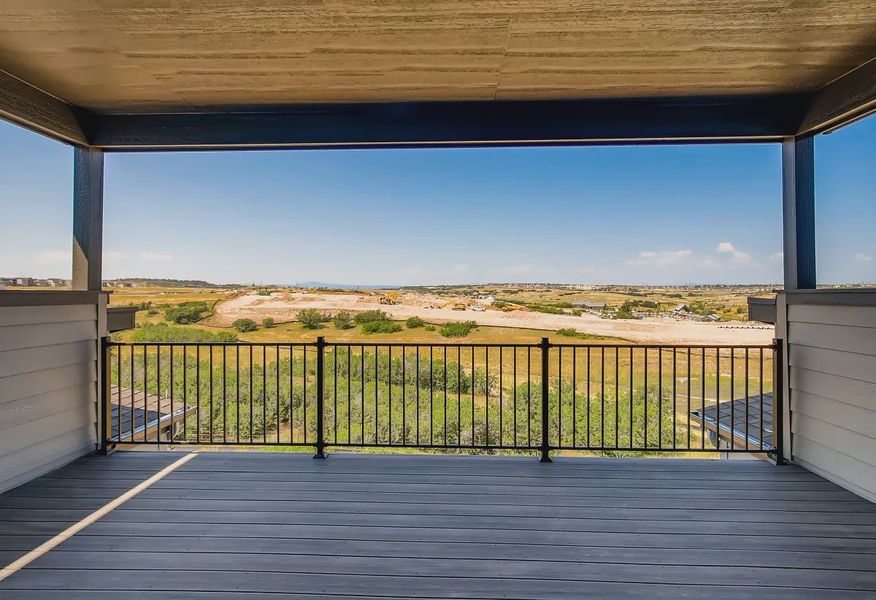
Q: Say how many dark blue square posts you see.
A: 2